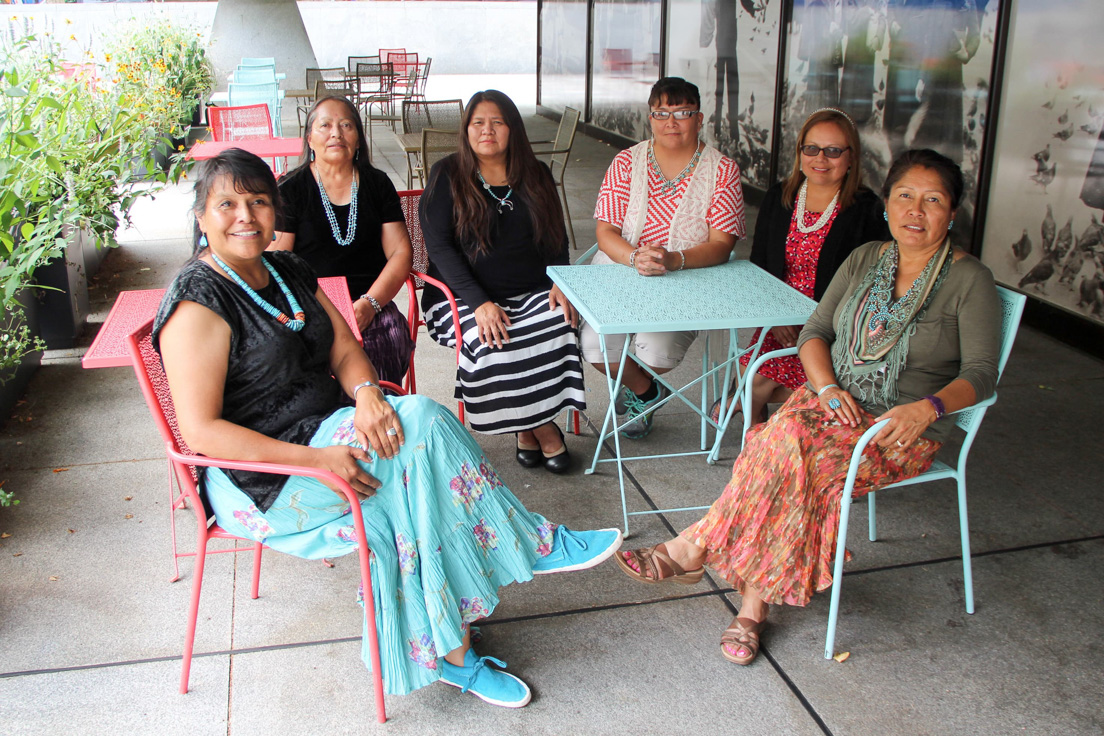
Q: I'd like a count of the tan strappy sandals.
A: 2